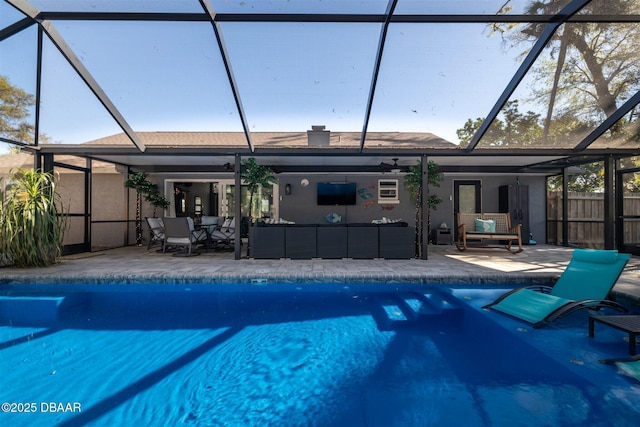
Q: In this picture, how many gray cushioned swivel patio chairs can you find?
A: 4